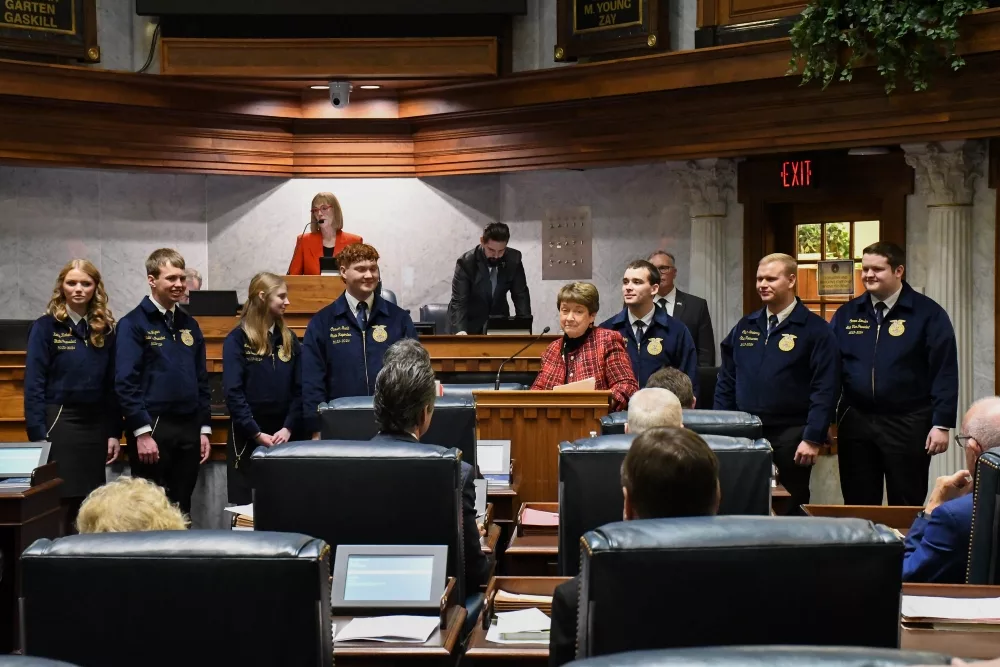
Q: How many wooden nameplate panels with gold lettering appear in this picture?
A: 2